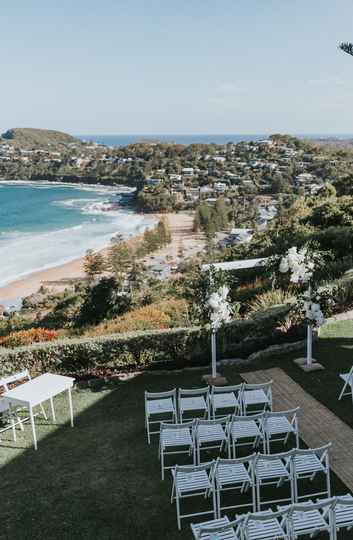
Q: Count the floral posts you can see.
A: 2